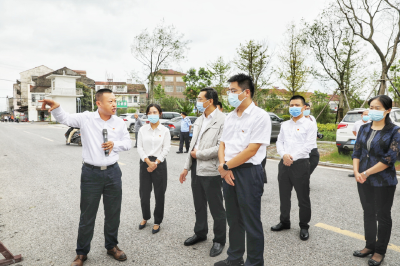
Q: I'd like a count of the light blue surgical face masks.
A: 7